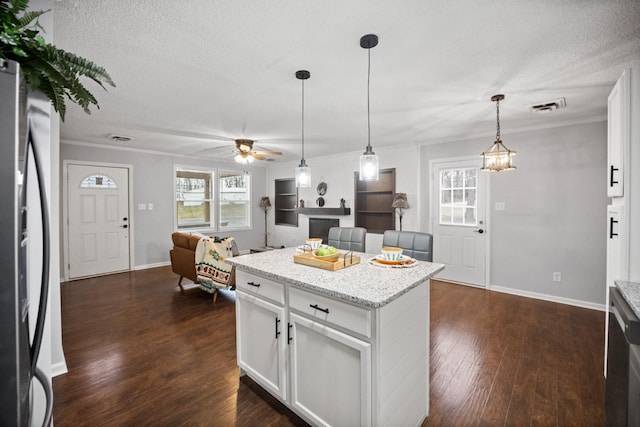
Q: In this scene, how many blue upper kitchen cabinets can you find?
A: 0